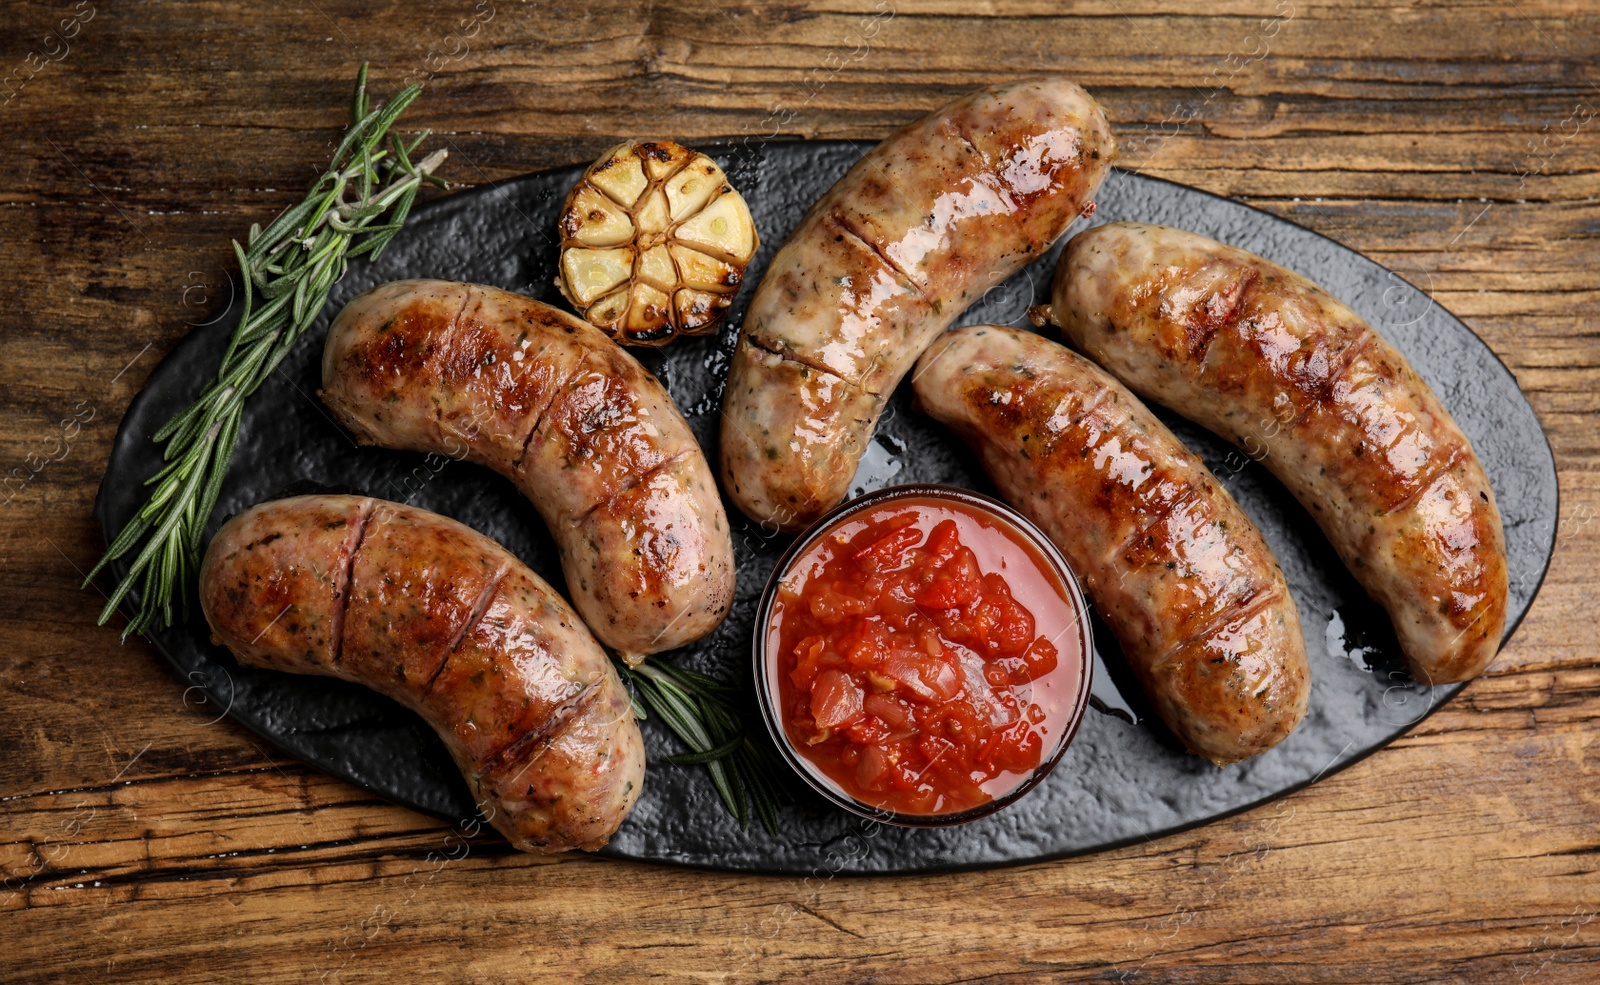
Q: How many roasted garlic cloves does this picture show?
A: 12